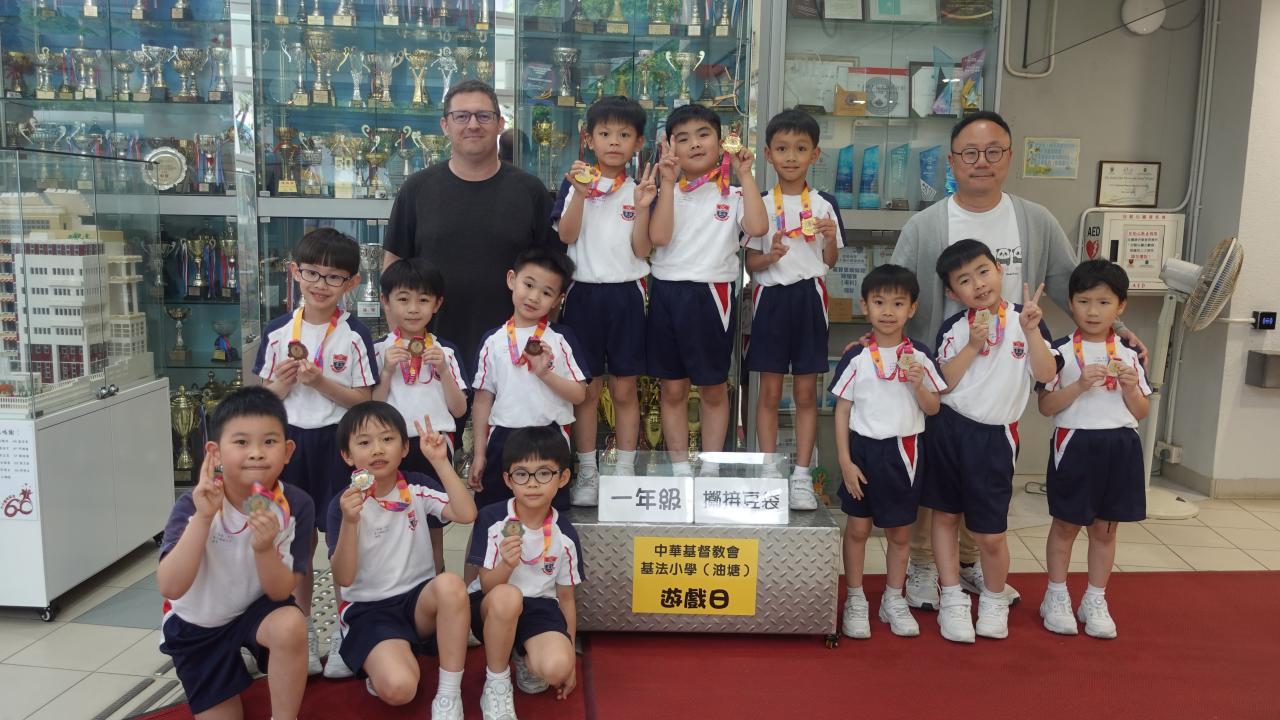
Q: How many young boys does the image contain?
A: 12